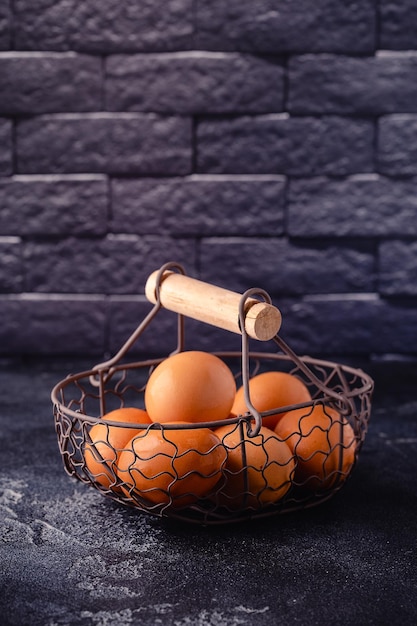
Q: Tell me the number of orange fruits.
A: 0